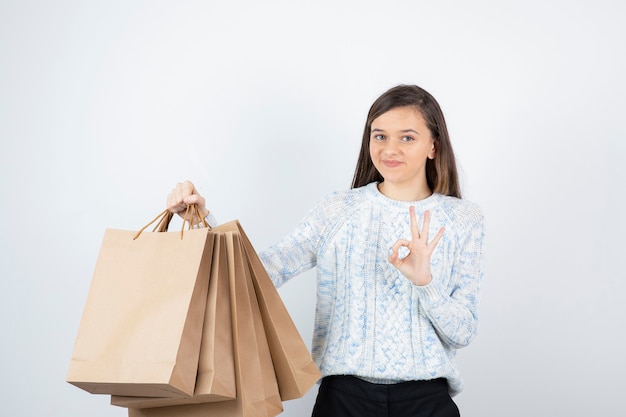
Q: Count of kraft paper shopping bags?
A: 4